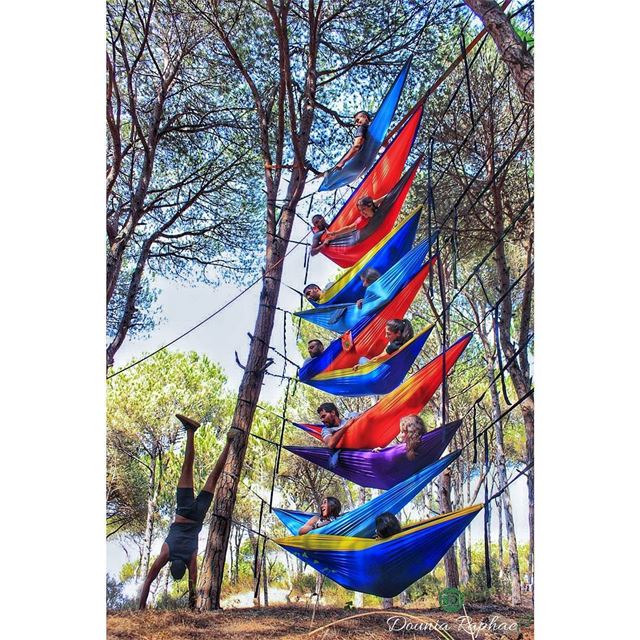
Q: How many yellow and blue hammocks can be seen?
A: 3